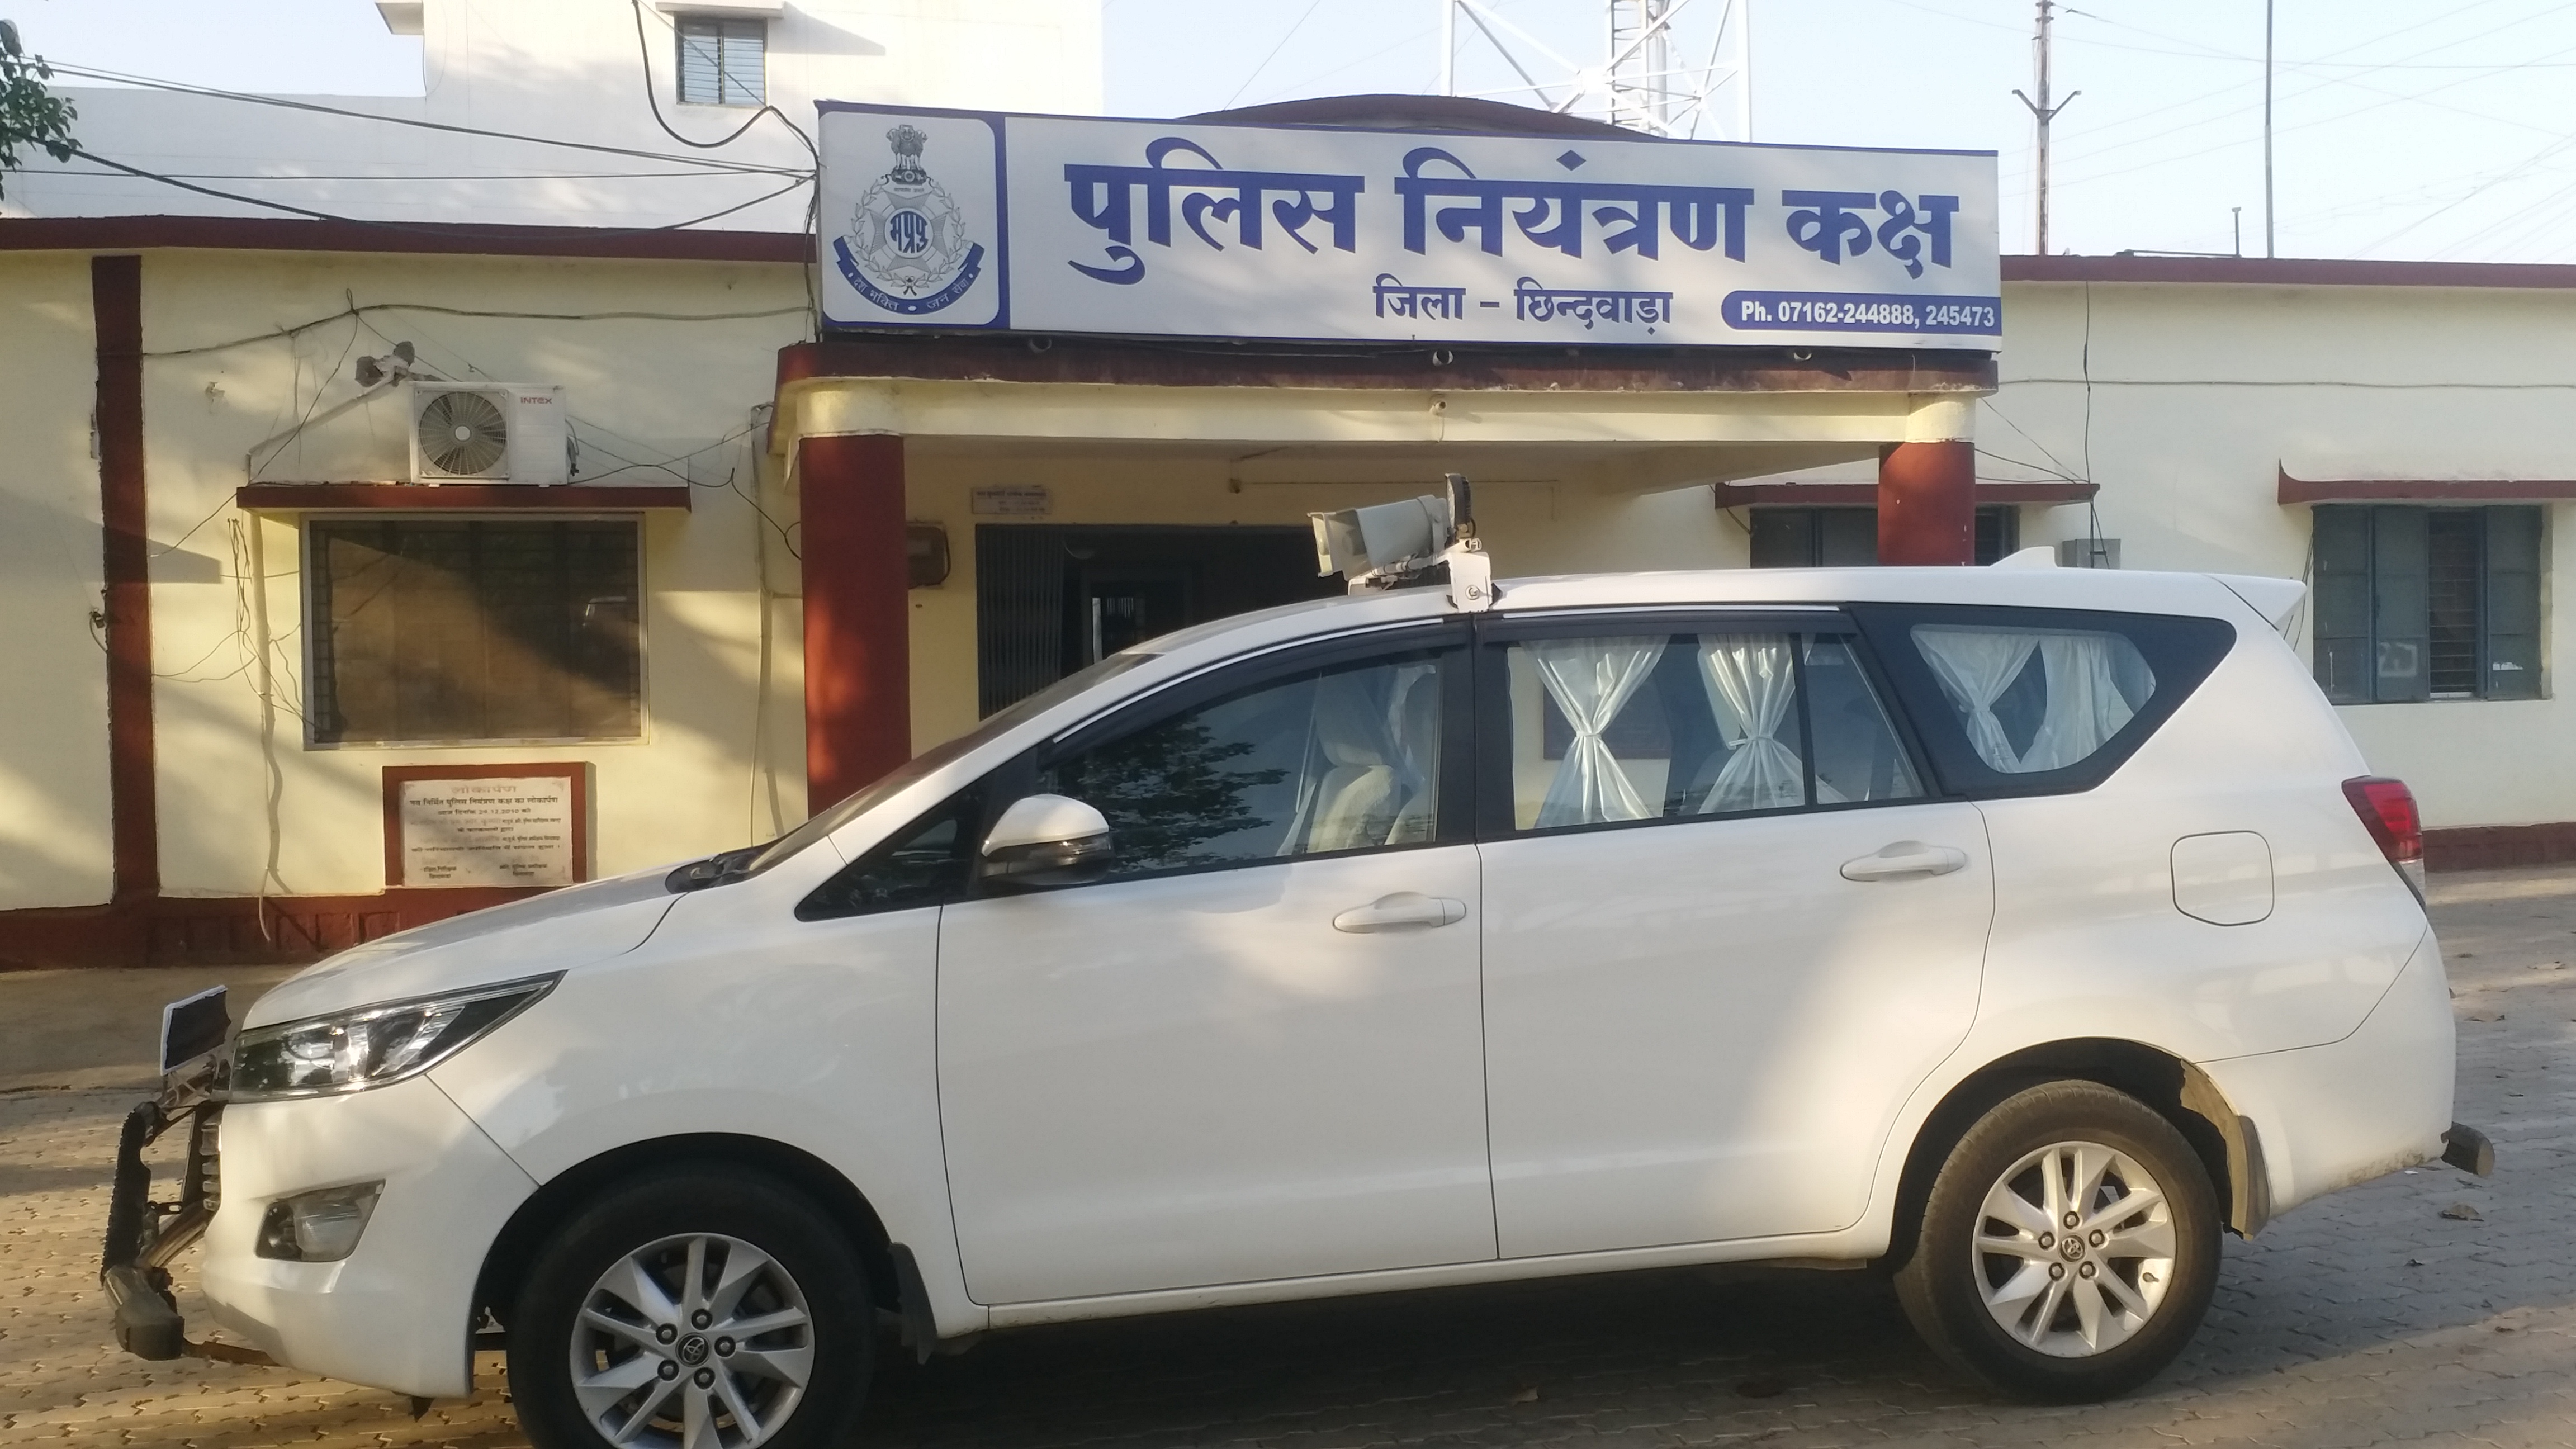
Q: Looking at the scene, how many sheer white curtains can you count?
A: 4